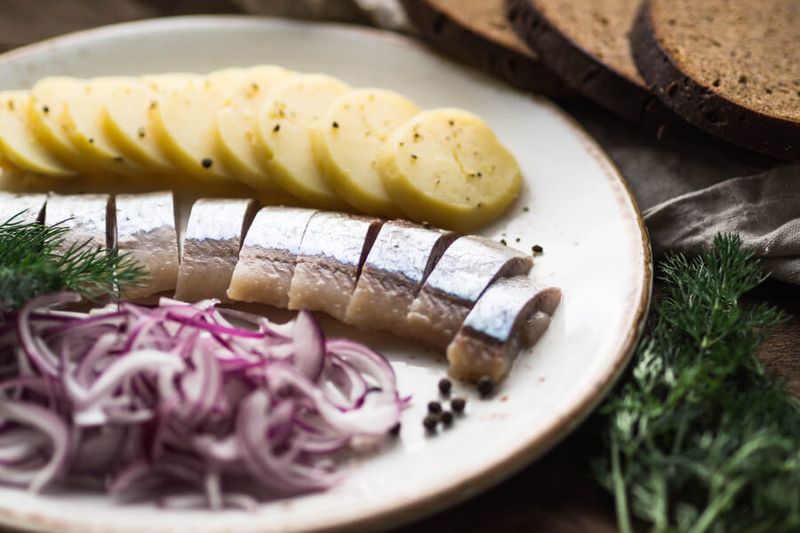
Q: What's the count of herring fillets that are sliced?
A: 9